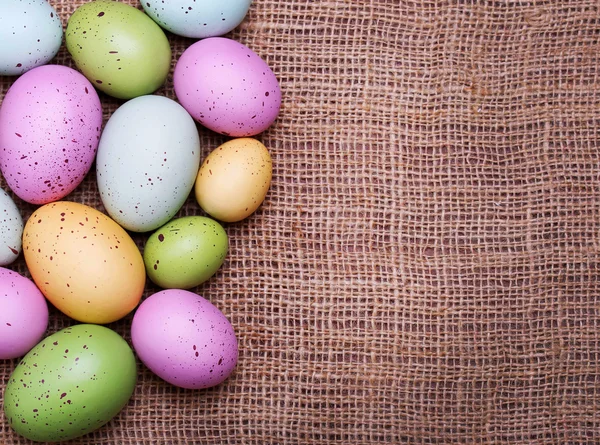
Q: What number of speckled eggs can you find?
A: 13